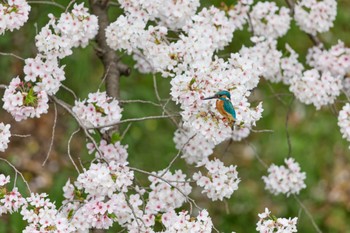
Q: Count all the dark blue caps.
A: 0